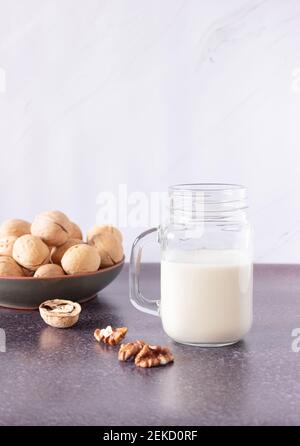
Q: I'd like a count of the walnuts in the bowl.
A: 11